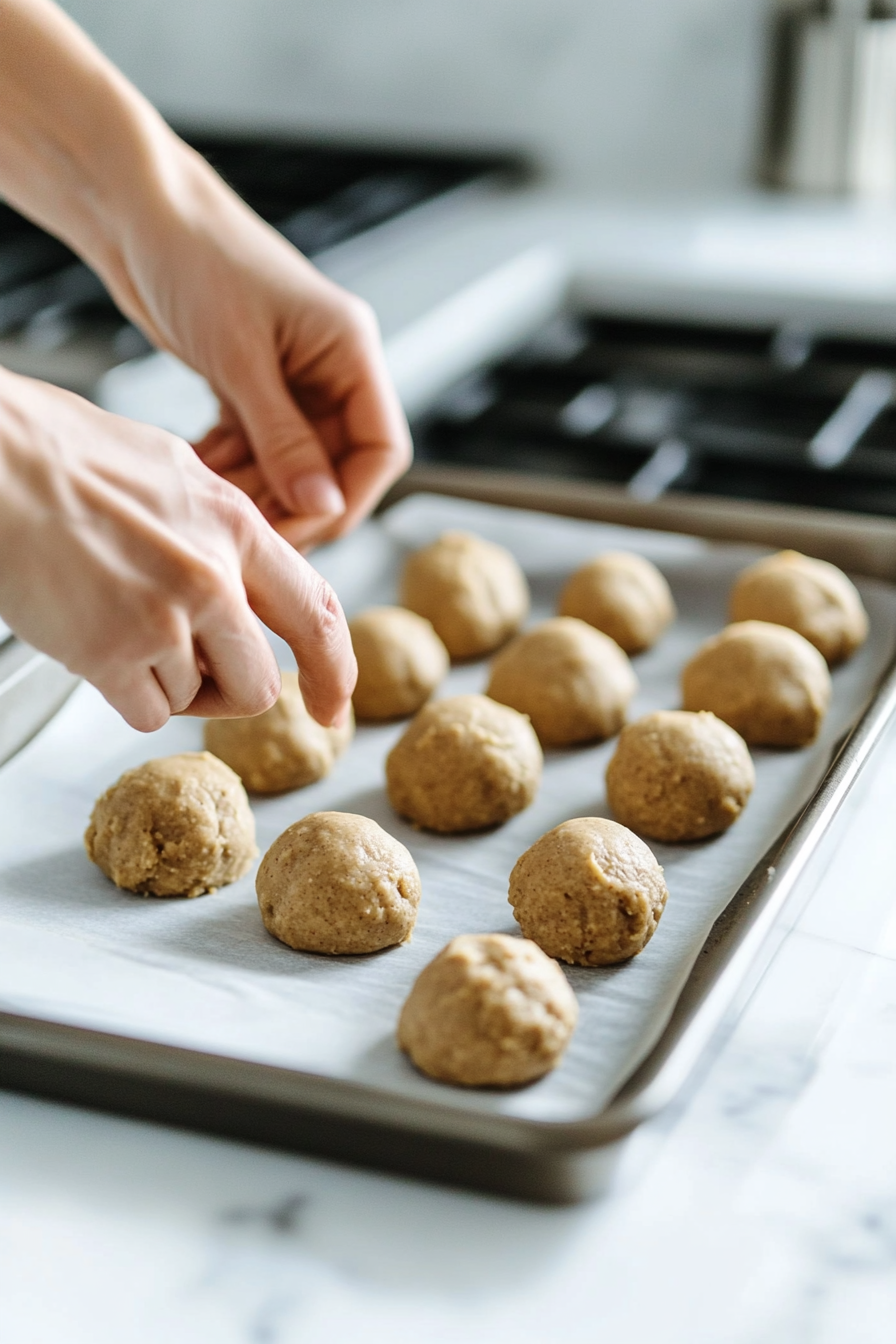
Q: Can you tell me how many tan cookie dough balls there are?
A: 13